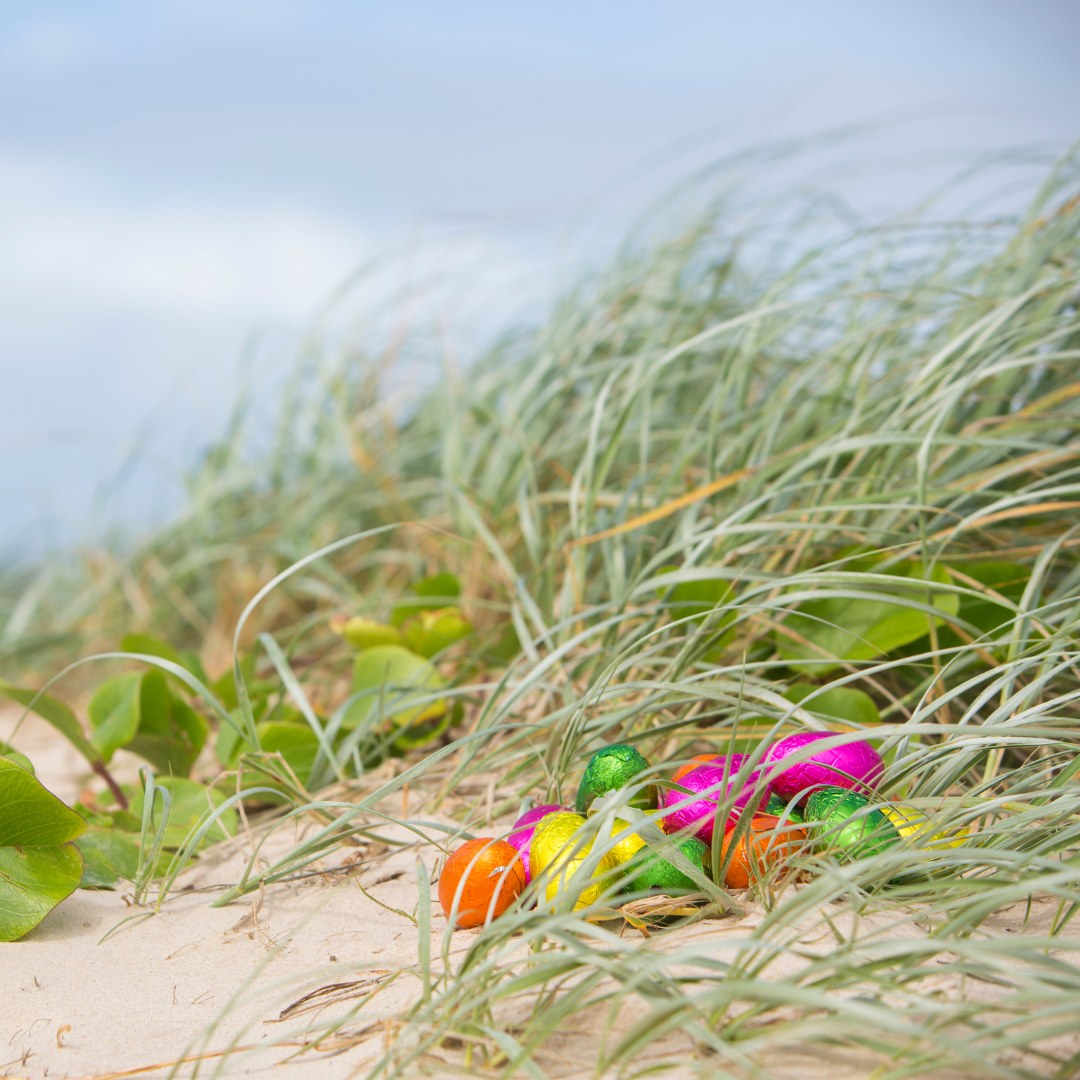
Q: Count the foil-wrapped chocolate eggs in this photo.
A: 13